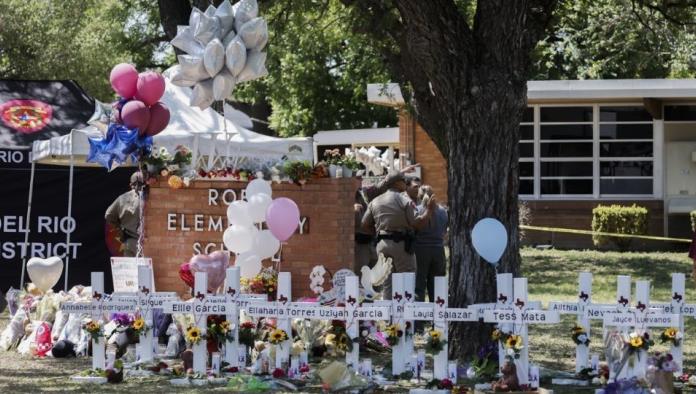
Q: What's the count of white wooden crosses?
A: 15